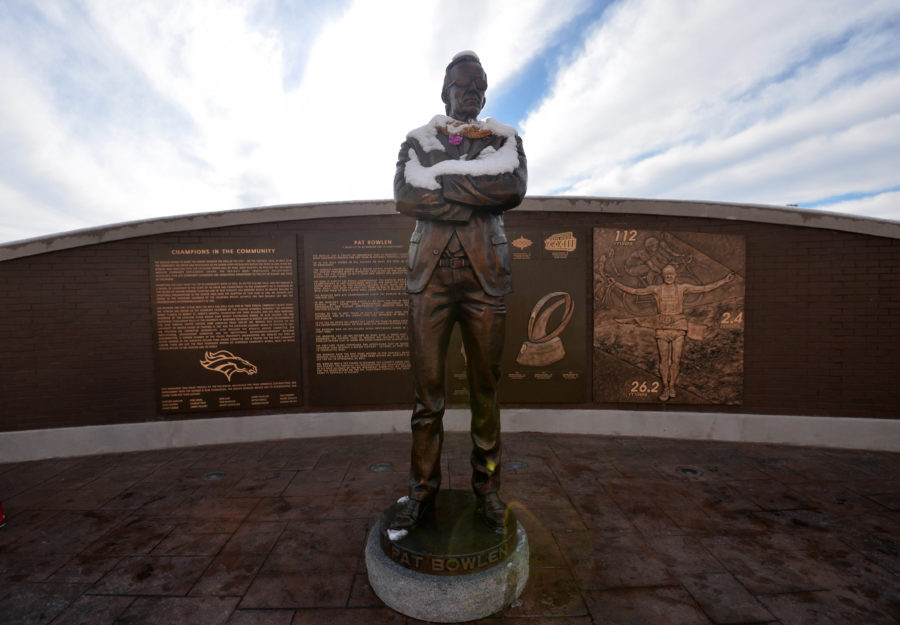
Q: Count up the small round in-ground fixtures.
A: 4